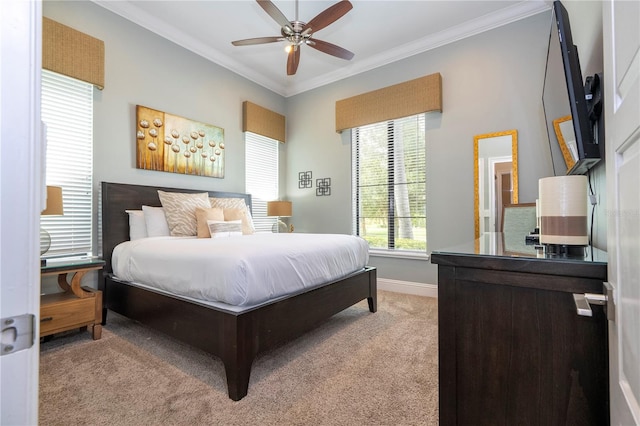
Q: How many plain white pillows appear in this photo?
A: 2